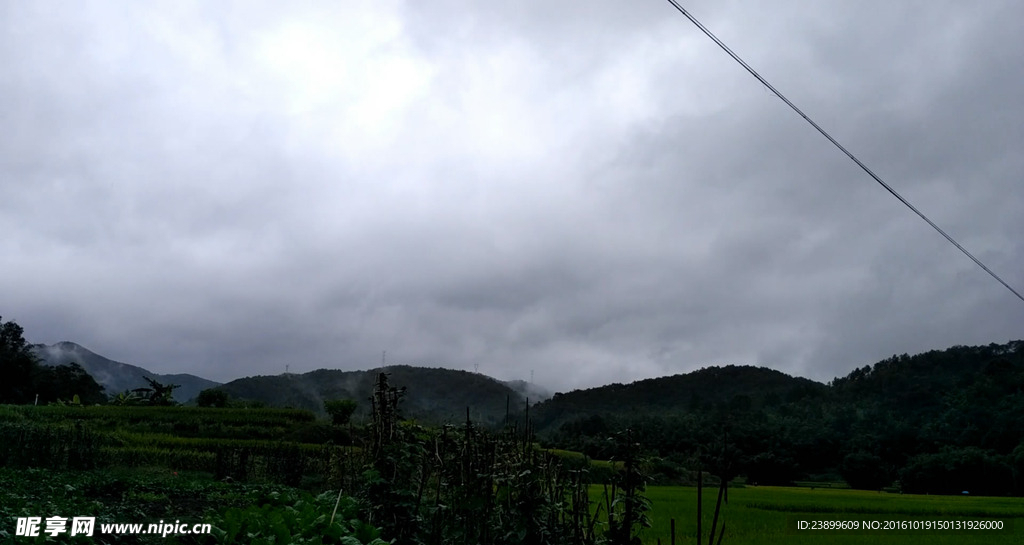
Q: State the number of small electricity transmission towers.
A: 4